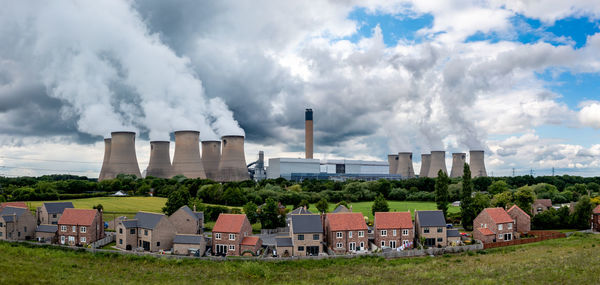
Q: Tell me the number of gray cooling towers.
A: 12